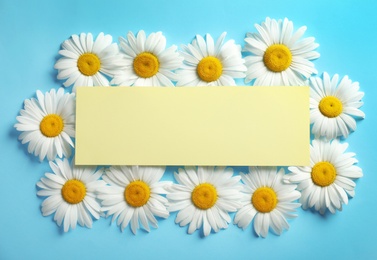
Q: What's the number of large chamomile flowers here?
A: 11